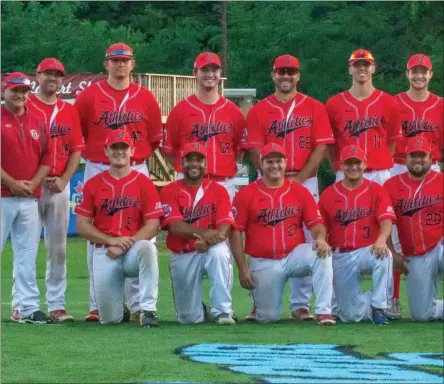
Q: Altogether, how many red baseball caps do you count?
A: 12